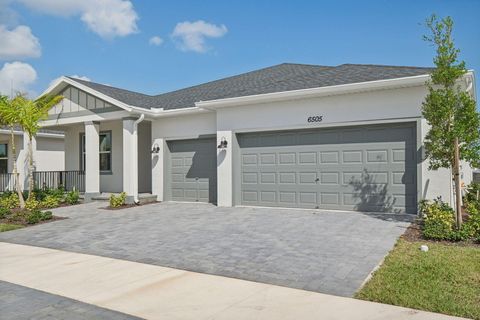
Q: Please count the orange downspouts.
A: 0